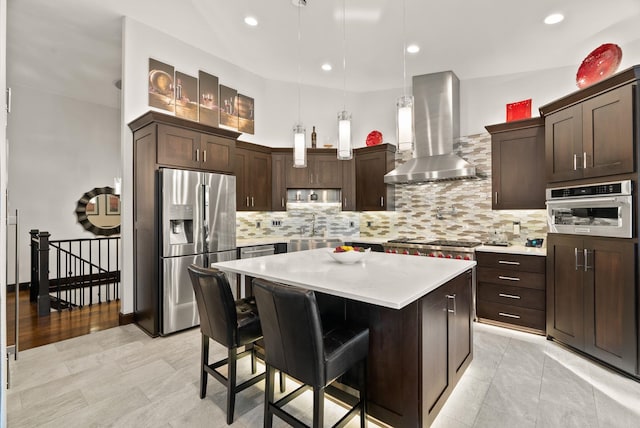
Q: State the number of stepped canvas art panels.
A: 5